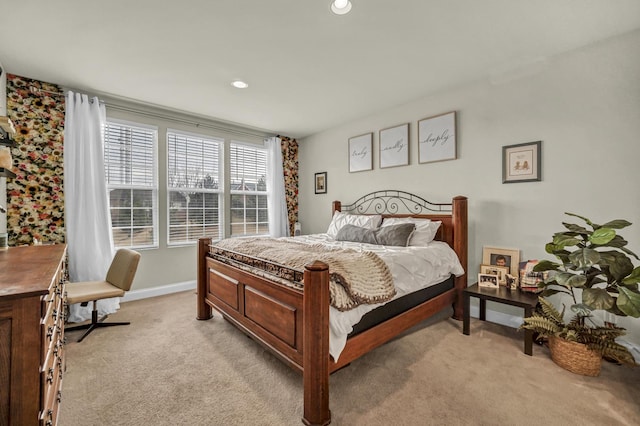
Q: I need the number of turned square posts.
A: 4